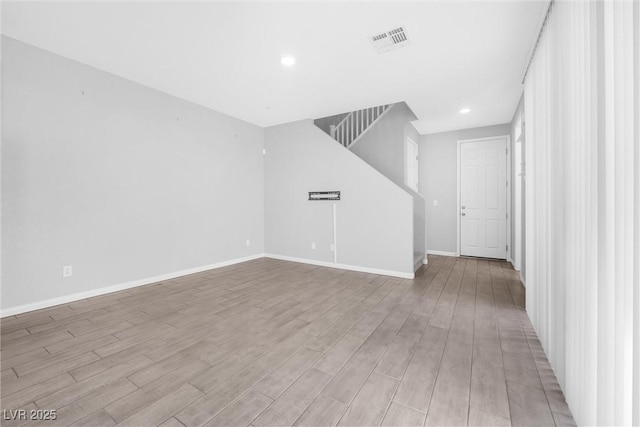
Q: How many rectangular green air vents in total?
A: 0